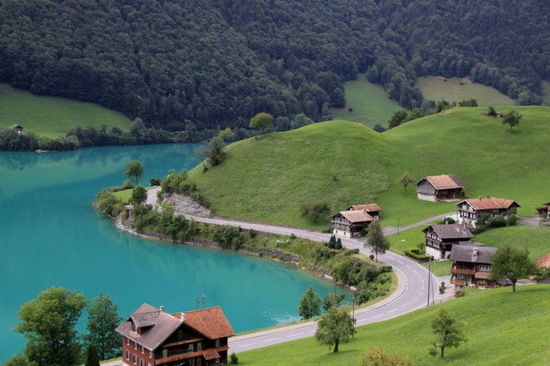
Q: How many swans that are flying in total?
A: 0